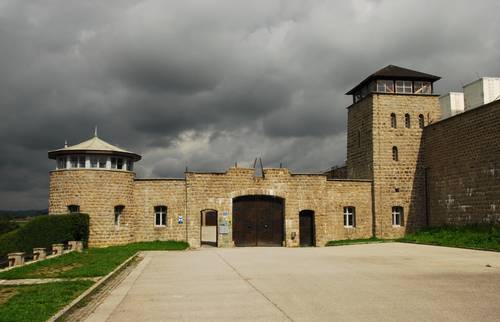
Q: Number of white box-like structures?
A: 2